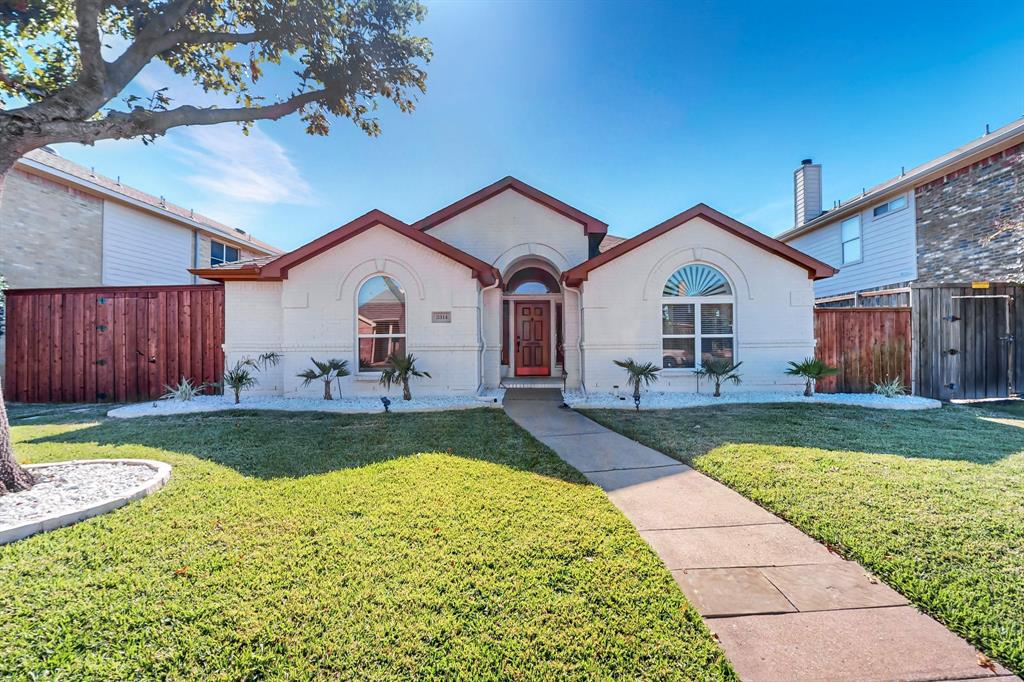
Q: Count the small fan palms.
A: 6